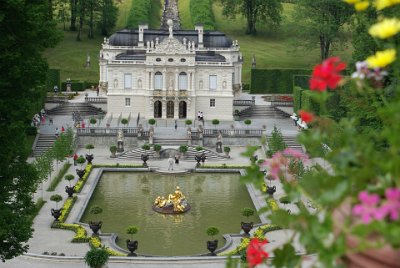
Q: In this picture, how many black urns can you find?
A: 11